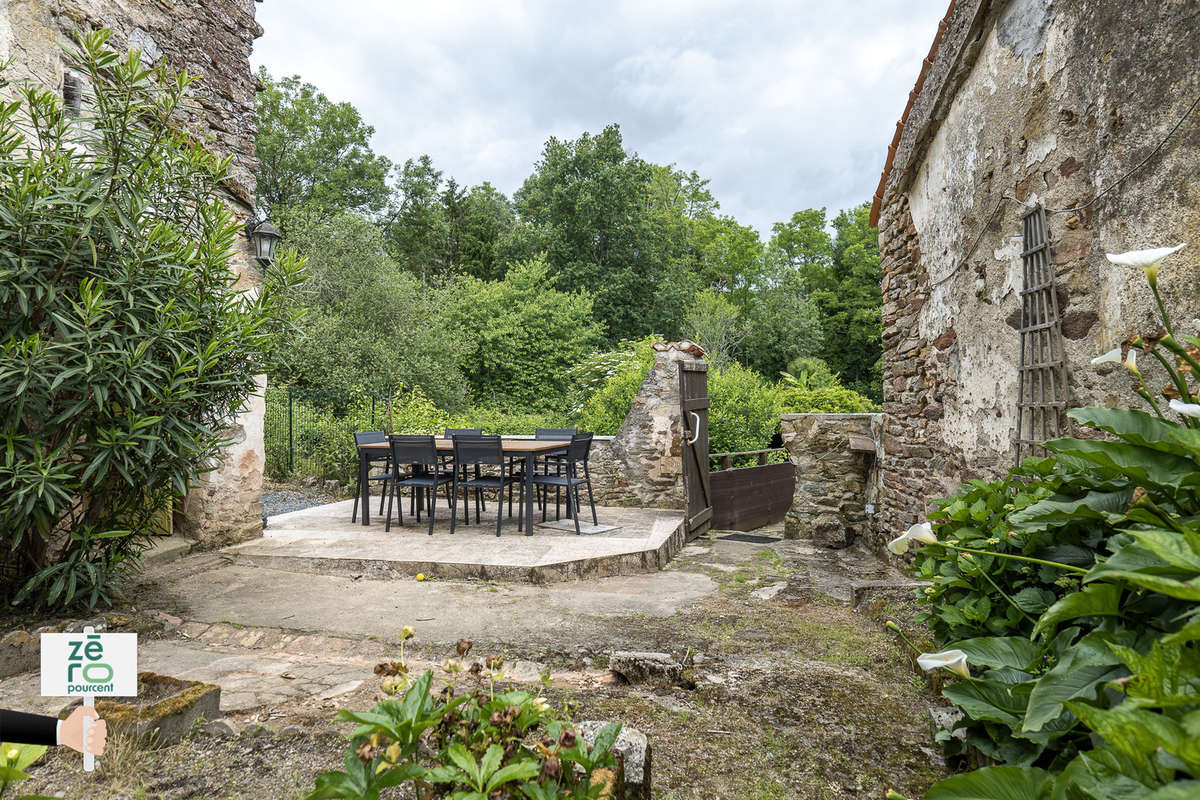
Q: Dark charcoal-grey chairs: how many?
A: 6